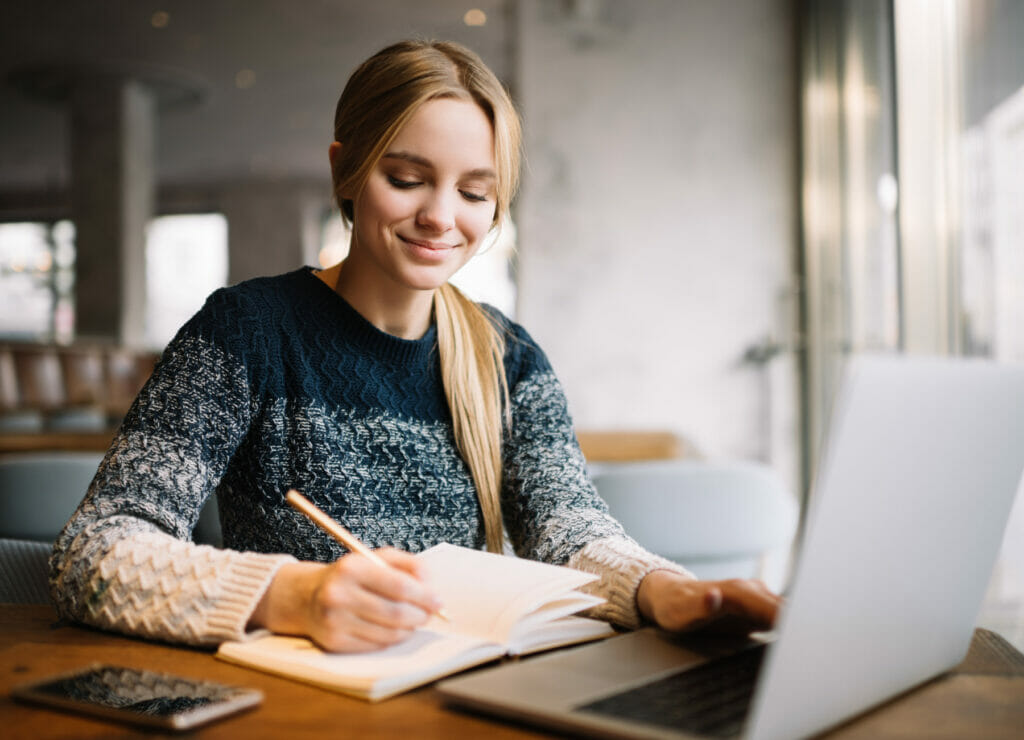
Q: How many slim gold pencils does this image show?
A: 1